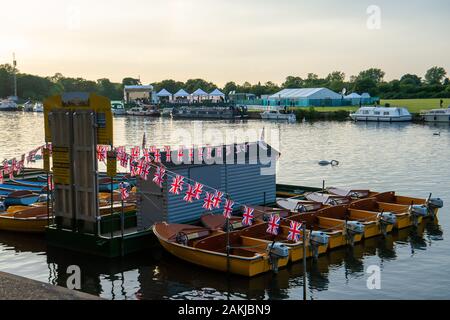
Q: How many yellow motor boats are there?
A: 6